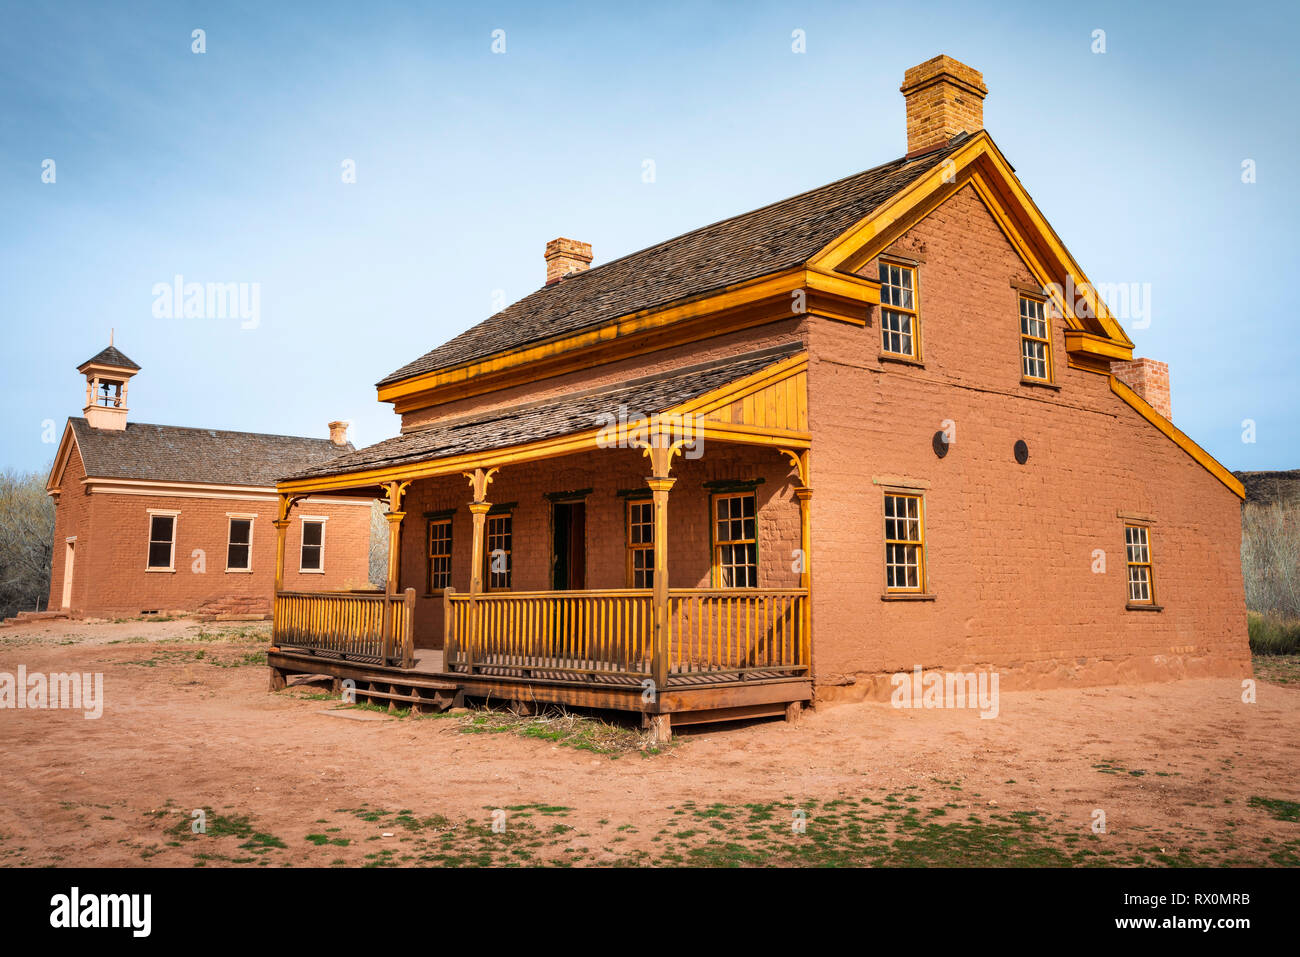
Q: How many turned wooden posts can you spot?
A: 5